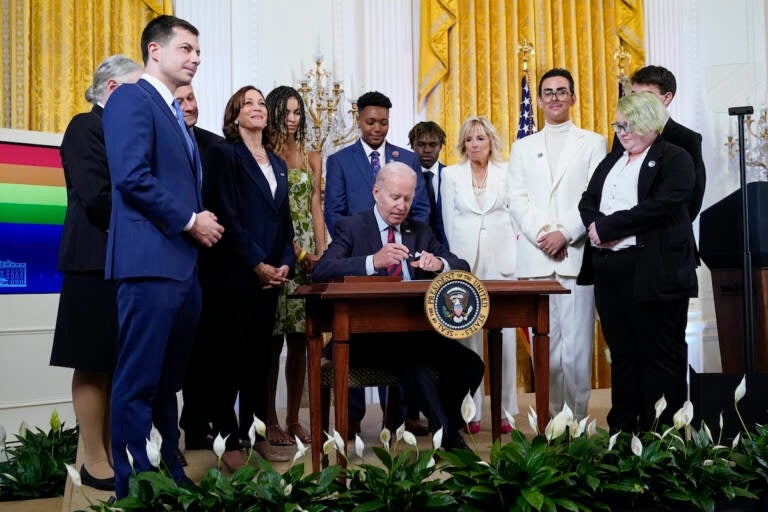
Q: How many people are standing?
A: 11